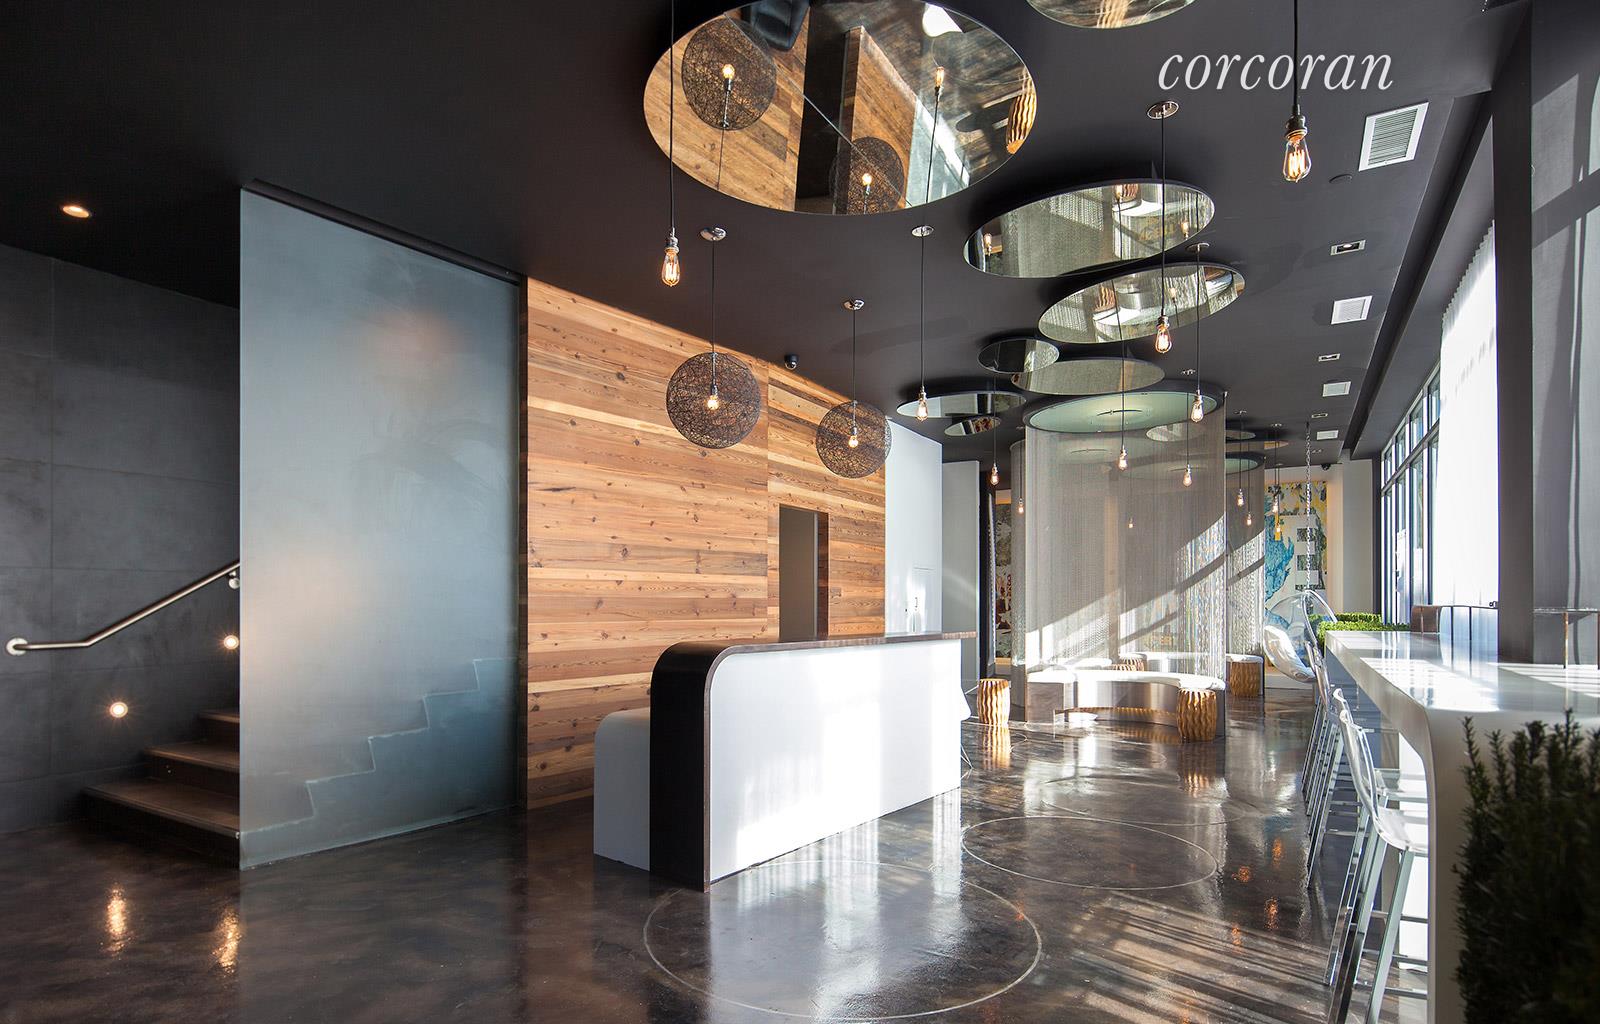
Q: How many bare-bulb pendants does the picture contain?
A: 14